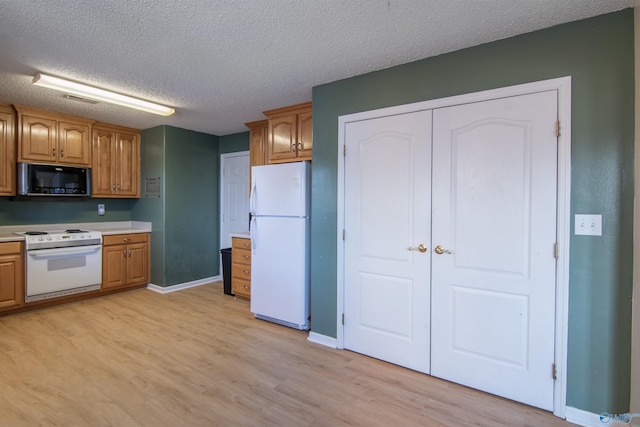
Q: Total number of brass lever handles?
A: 2